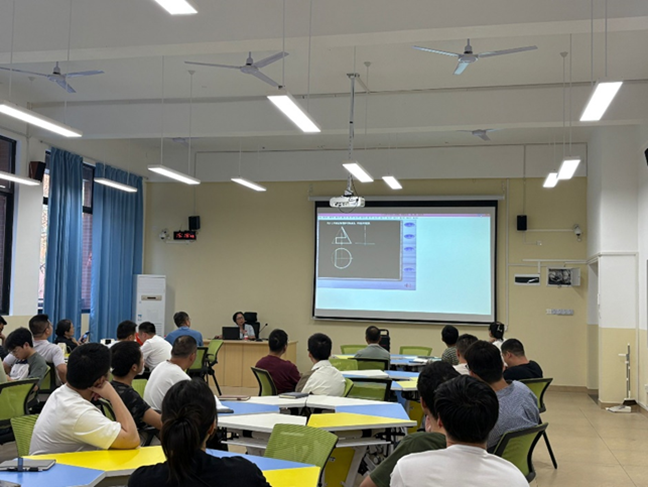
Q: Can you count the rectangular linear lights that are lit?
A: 12